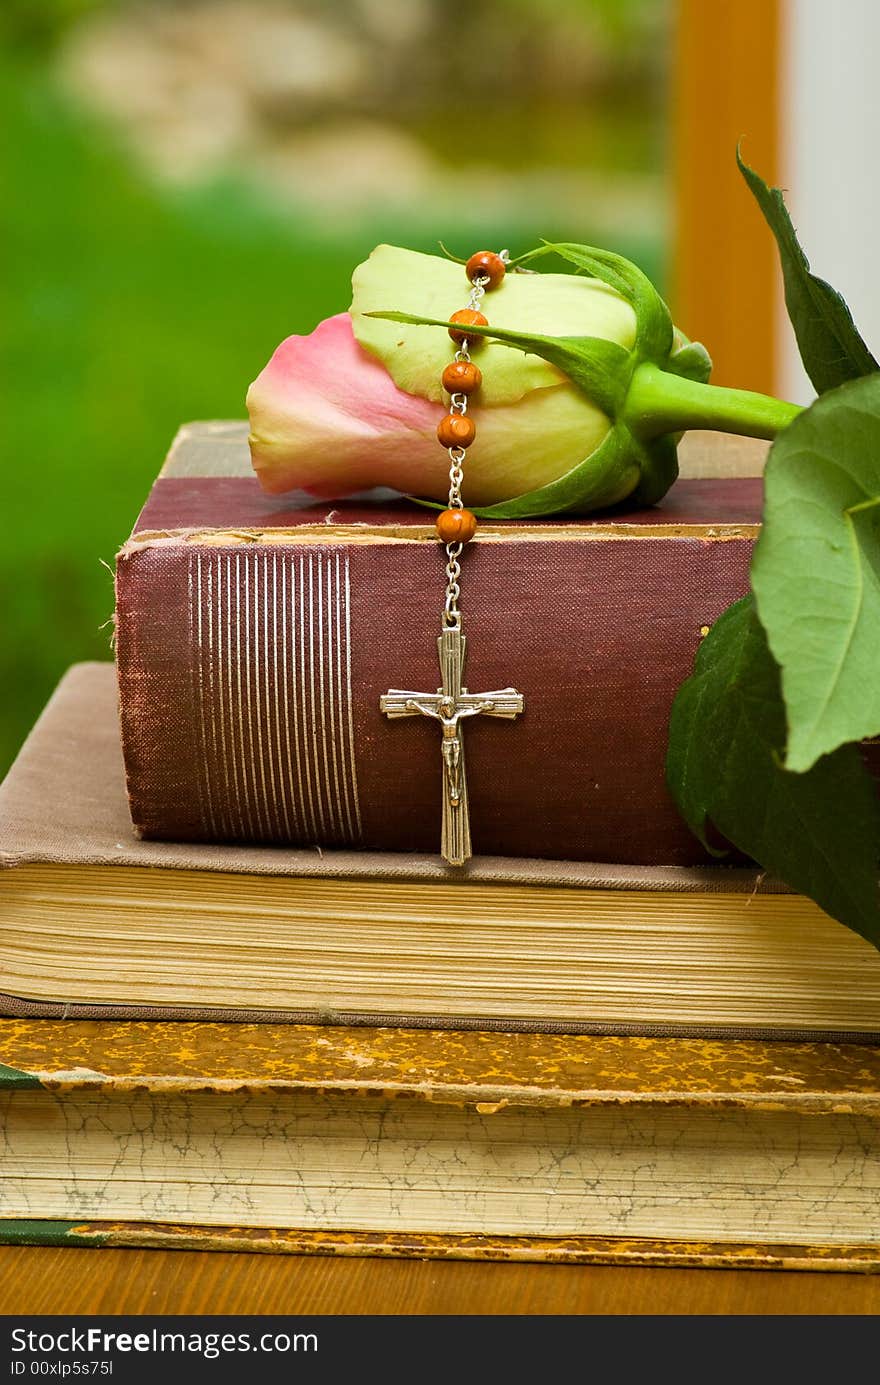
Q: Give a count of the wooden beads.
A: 5